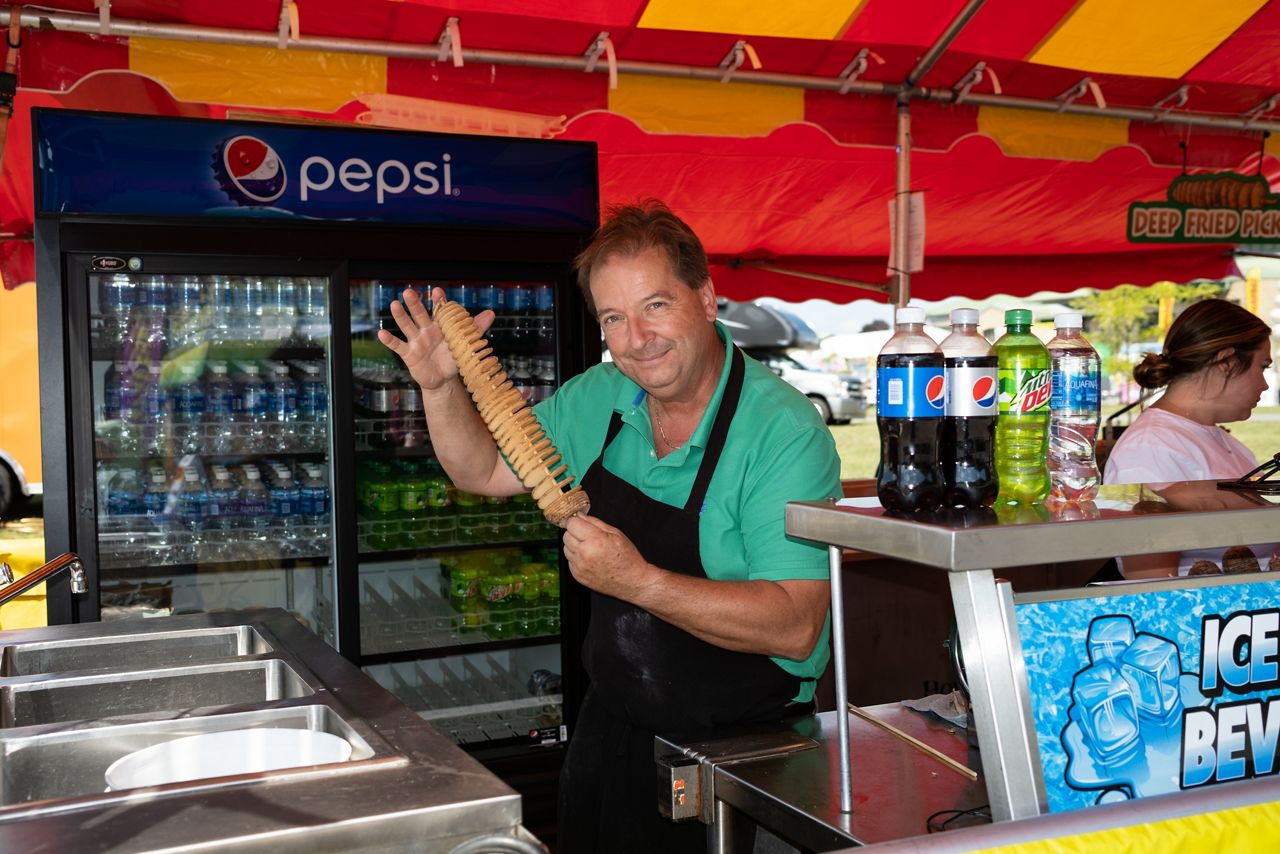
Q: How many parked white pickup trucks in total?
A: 1